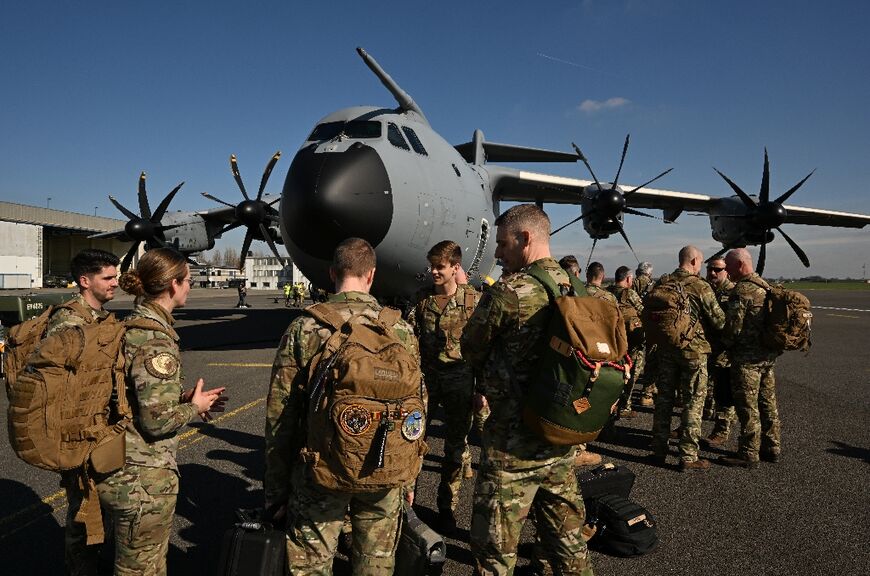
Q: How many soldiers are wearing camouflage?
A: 12